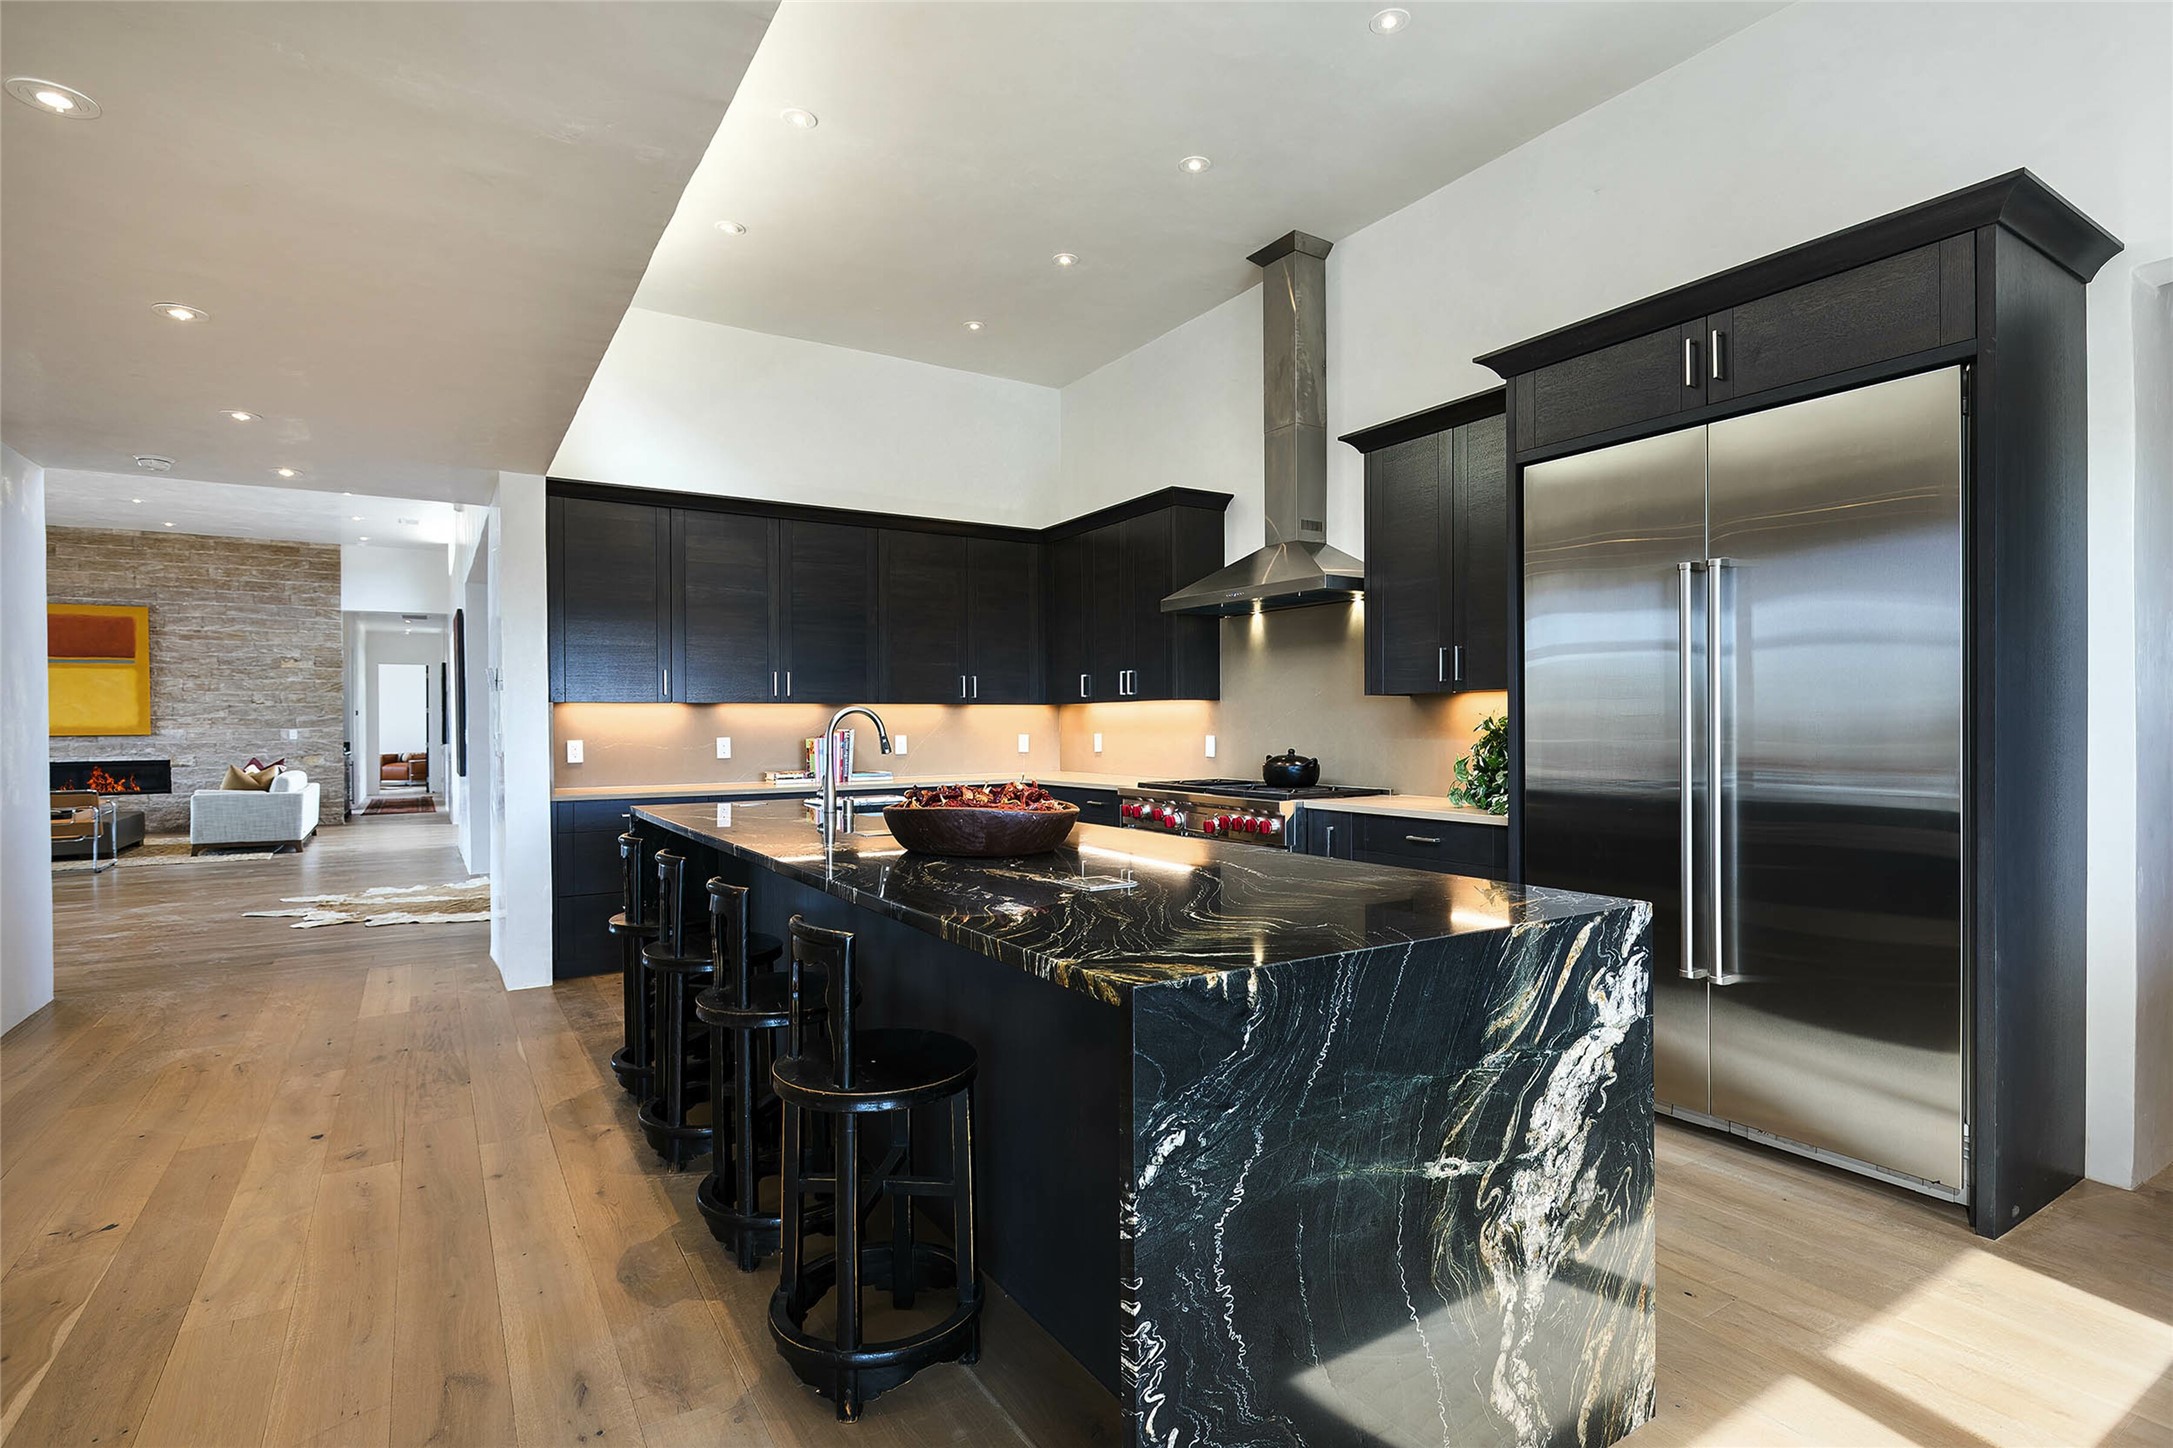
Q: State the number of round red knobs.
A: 9